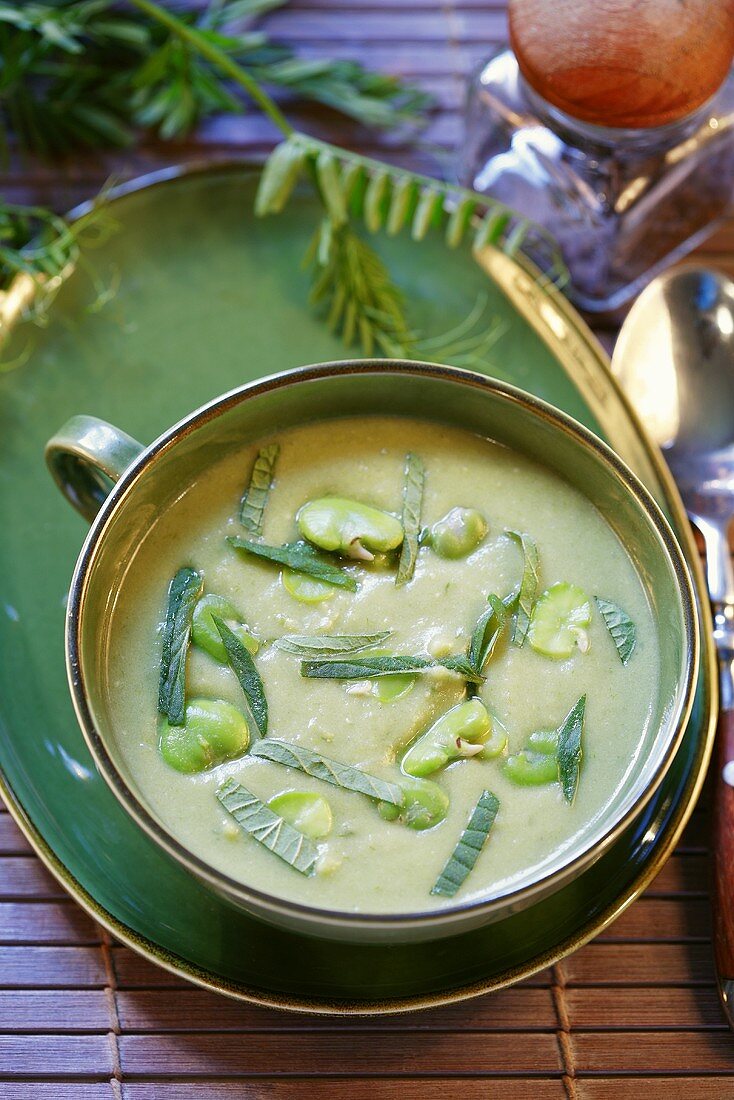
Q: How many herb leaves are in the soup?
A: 14